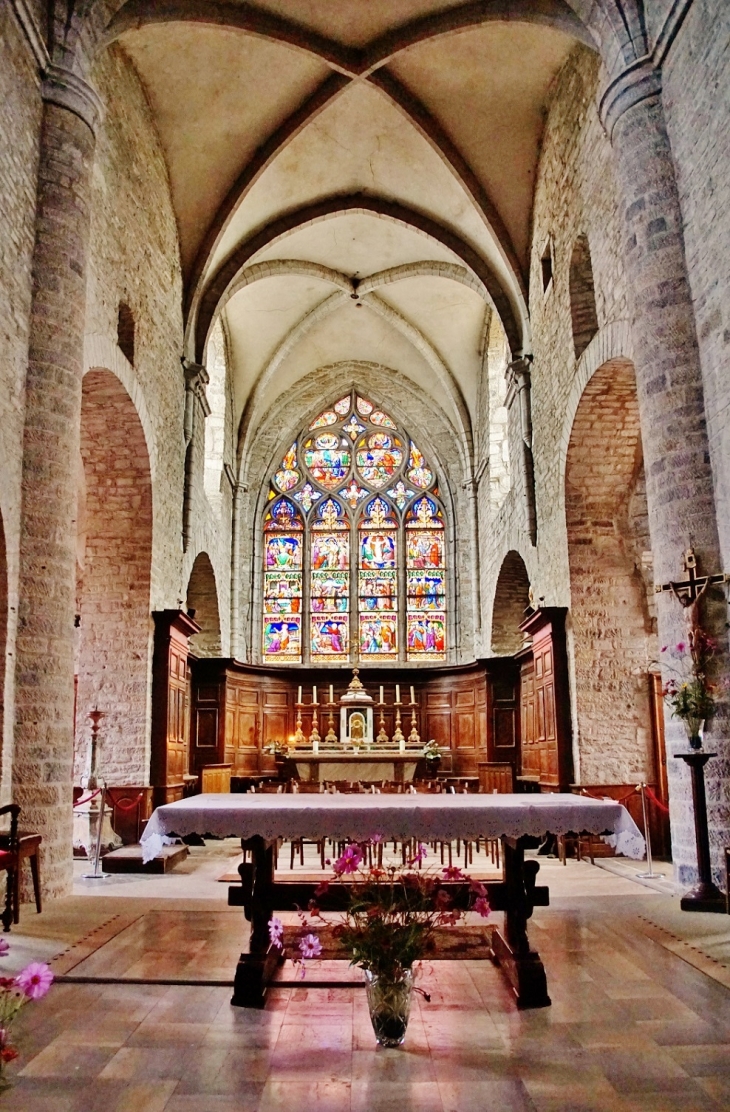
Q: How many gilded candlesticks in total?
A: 6